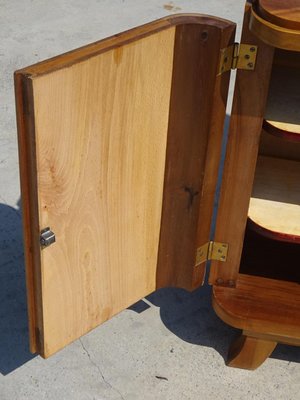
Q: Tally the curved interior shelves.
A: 2